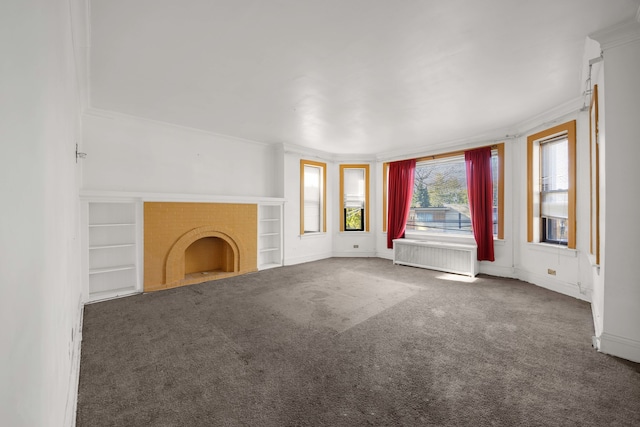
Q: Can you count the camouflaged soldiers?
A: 0